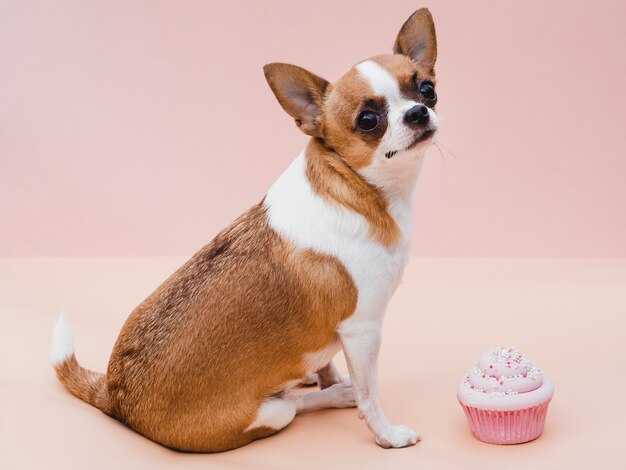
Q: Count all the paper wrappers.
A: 1